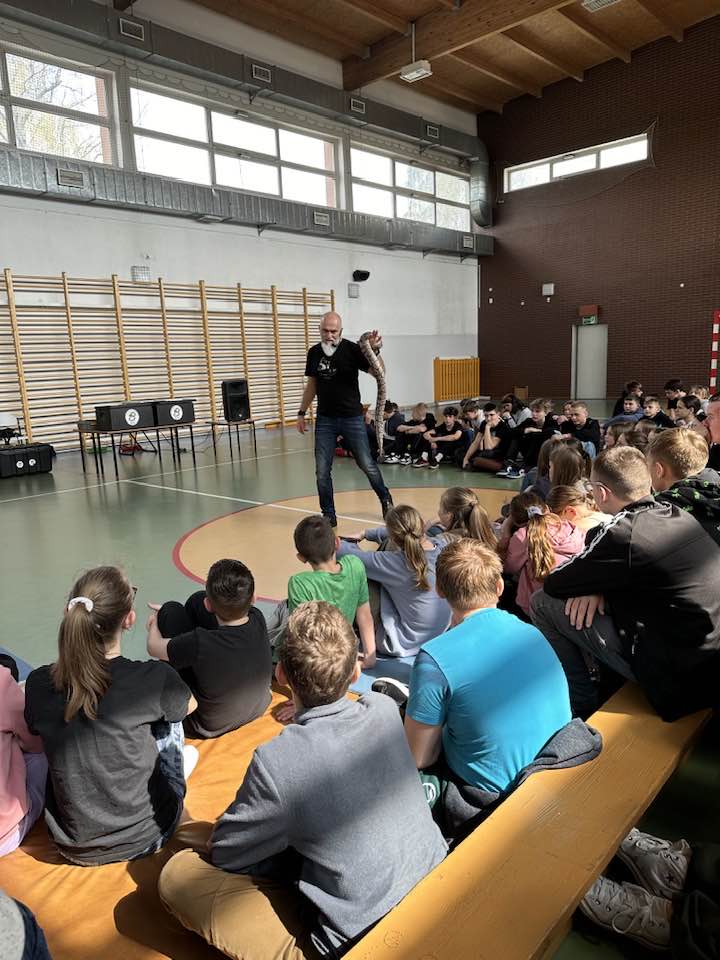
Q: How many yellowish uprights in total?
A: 9